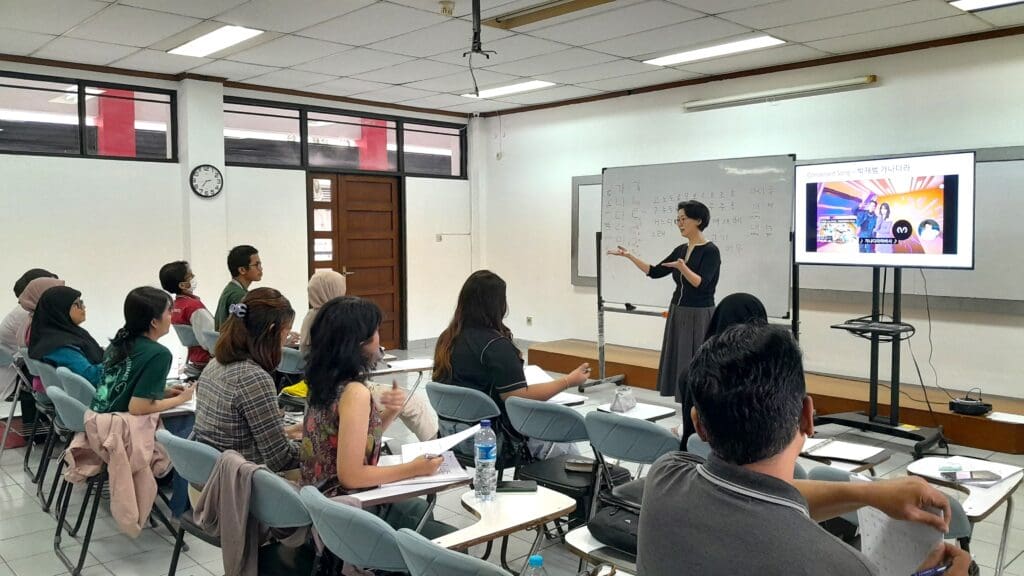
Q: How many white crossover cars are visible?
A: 0